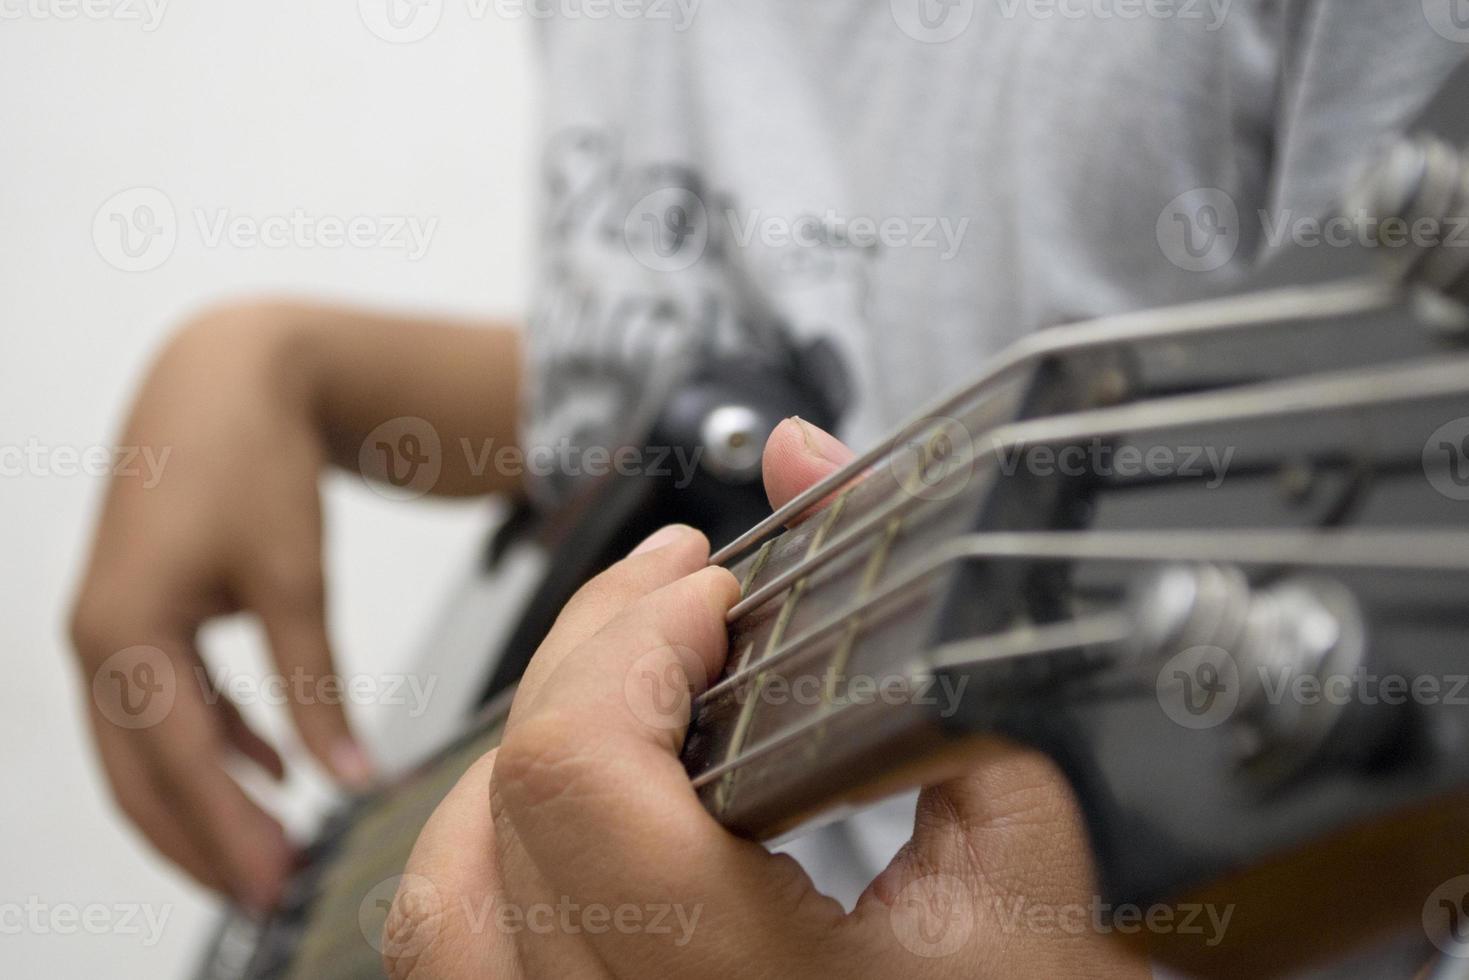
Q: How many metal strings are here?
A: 4